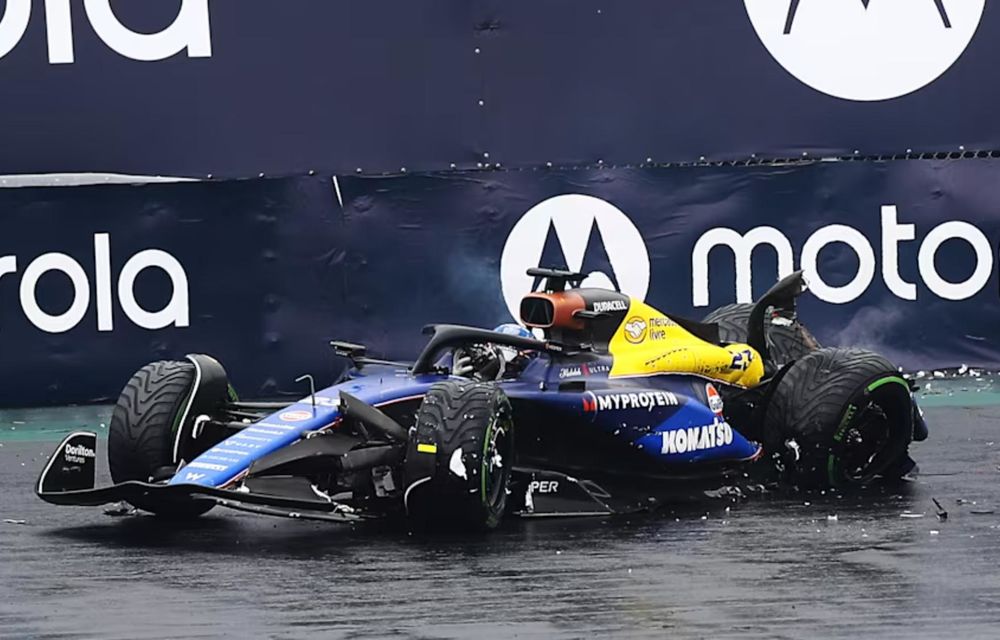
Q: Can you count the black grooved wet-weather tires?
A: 4